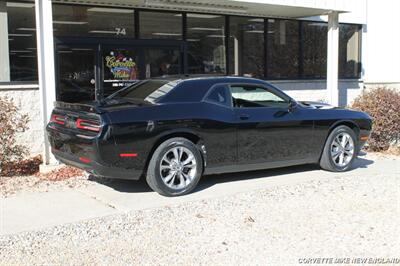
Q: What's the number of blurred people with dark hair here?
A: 0